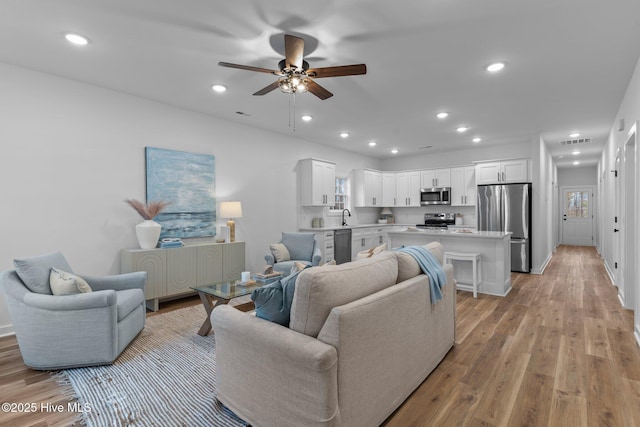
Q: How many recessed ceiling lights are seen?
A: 13